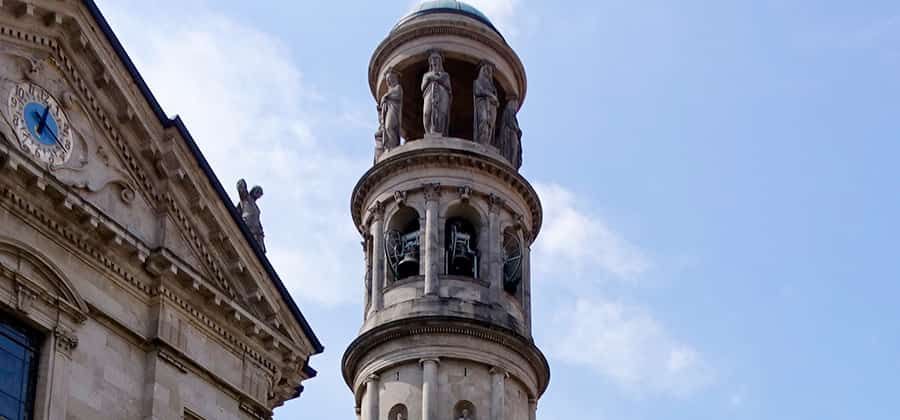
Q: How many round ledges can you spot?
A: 3